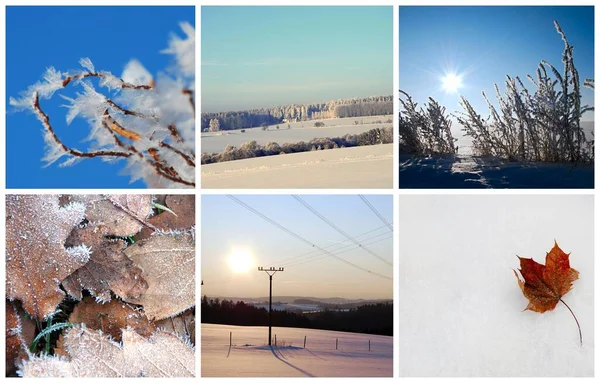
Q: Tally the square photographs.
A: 6